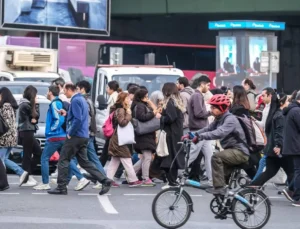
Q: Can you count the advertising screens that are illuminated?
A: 3